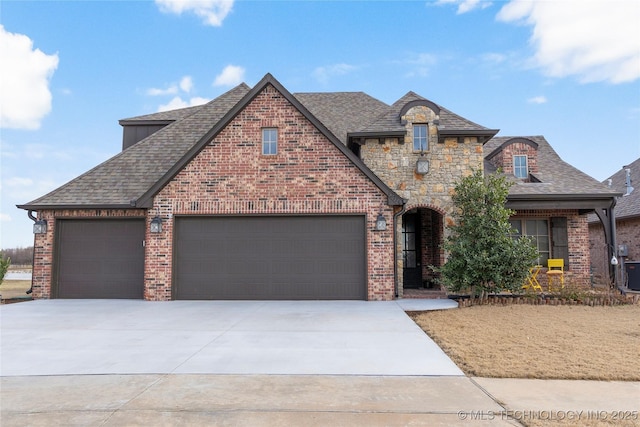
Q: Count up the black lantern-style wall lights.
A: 4